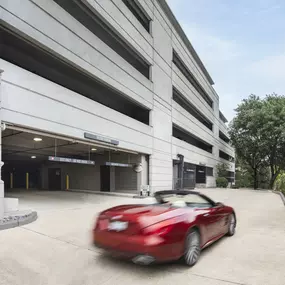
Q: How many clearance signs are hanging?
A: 2